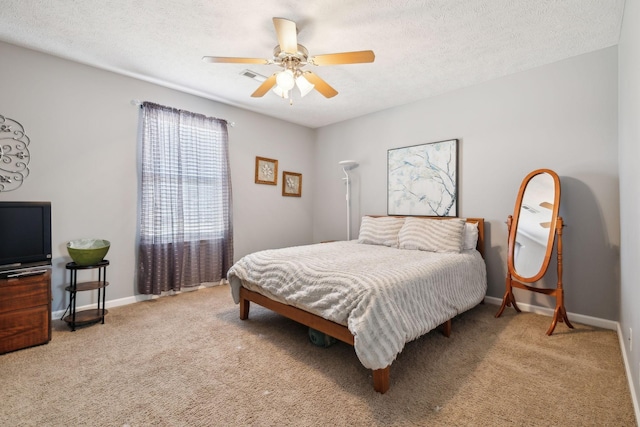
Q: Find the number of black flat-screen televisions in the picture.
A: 1